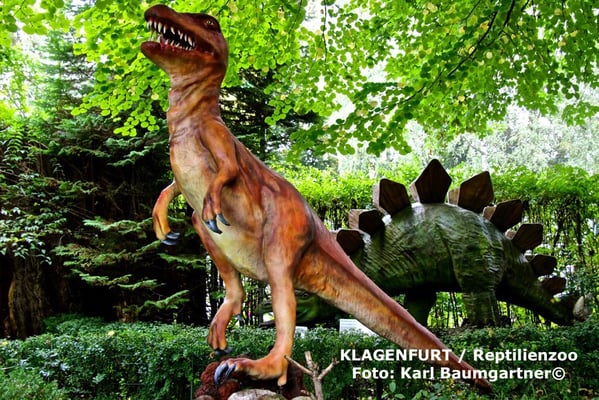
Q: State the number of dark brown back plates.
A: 9